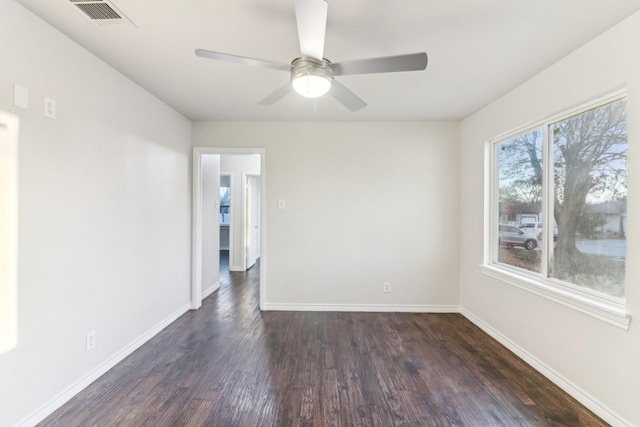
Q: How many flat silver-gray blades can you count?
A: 5